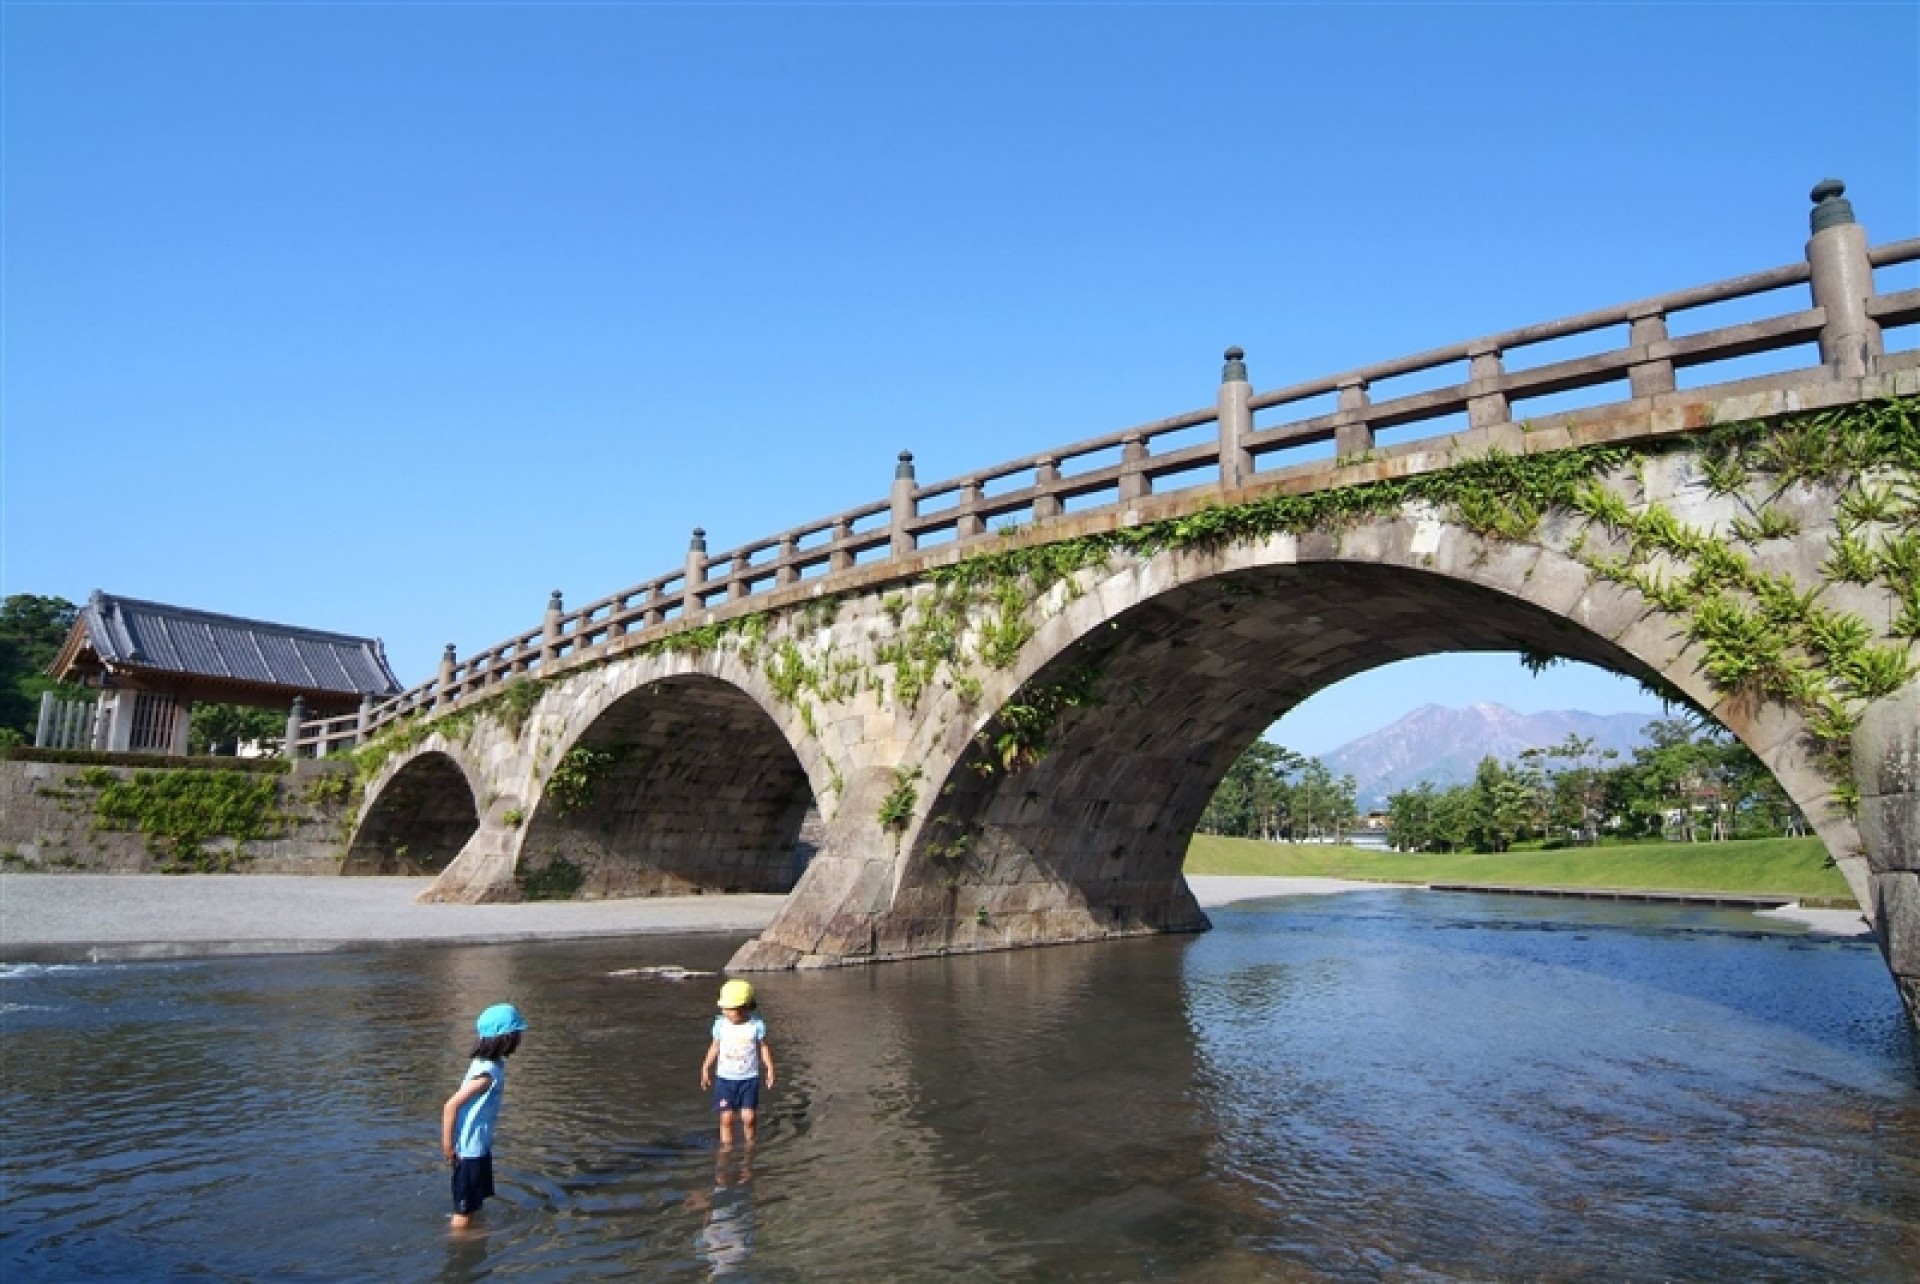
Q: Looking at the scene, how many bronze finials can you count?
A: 8